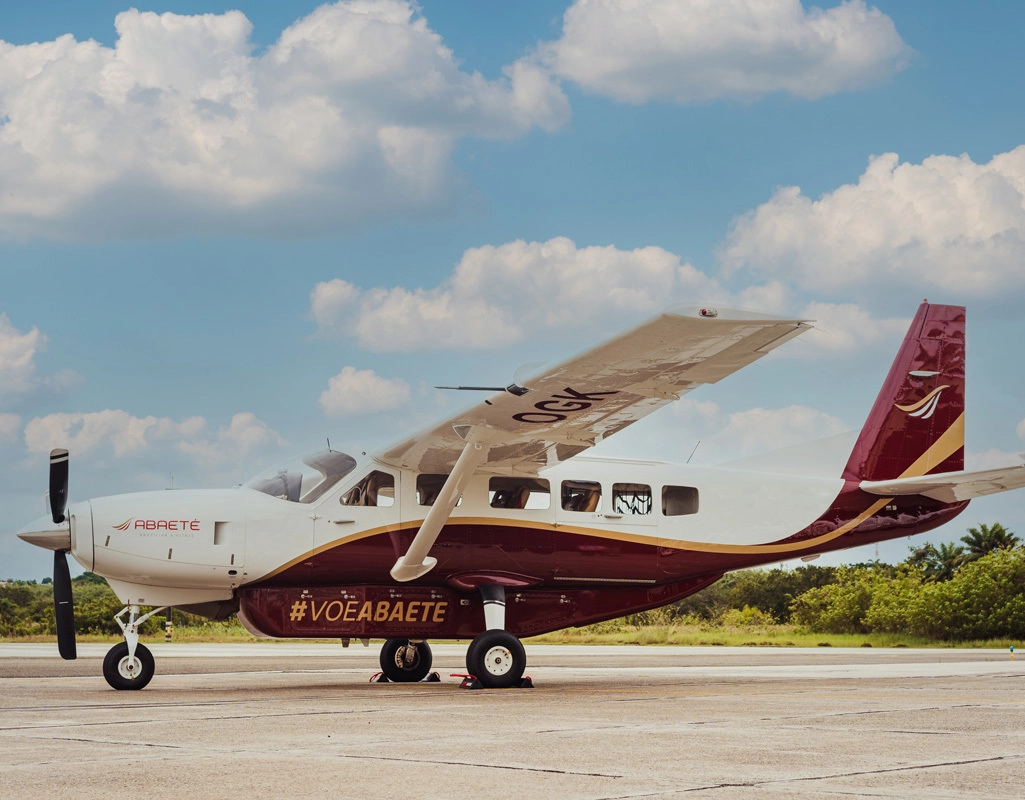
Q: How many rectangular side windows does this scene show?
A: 5